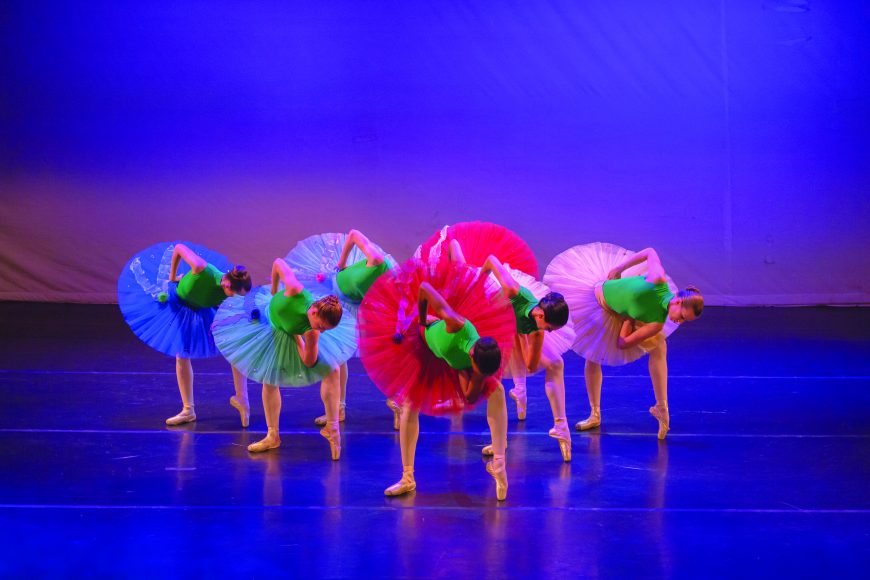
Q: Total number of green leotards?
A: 6